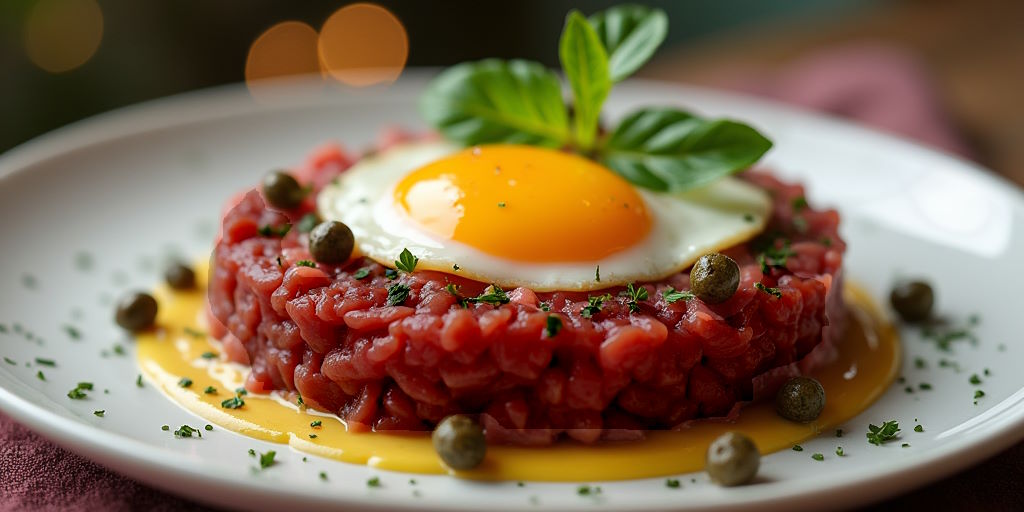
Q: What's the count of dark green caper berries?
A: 9